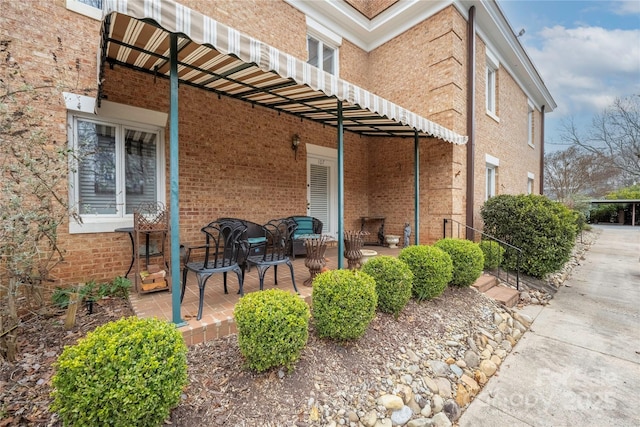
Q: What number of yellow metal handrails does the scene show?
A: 0